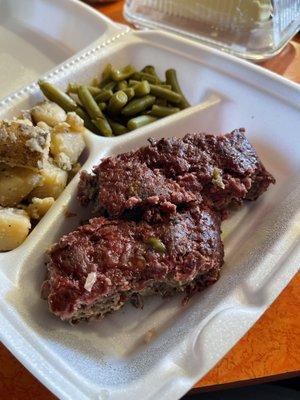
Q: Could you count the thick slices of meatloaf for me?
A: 2